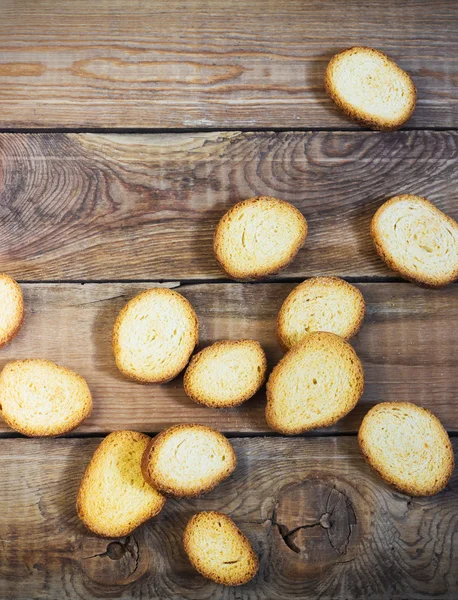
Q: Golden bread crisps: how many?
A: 13